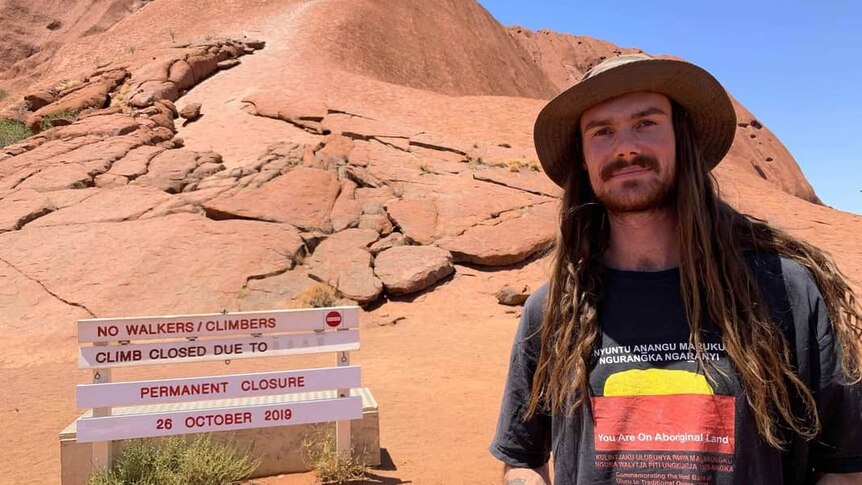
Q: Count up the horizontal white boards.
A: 4